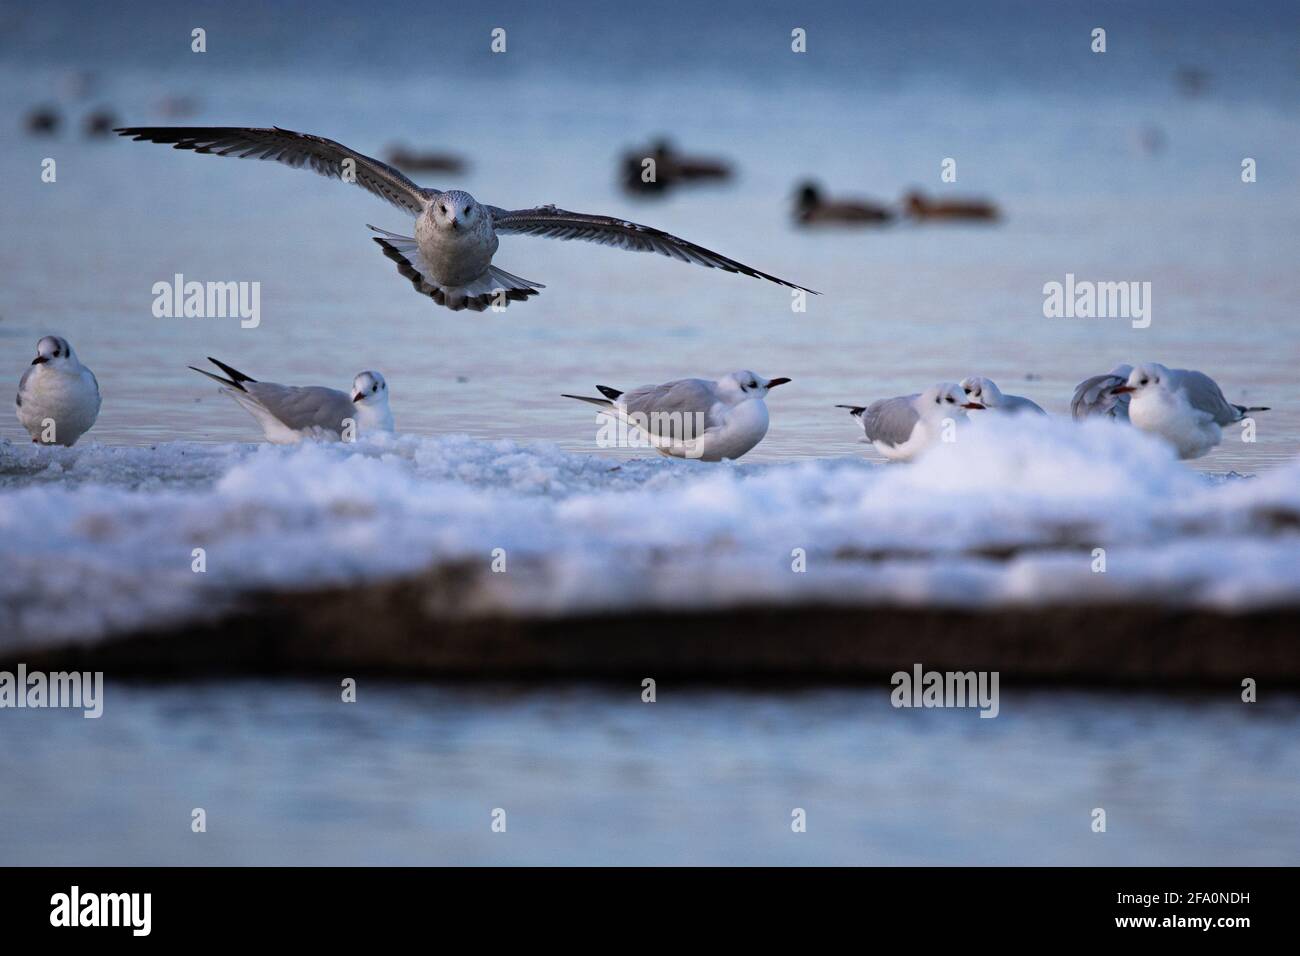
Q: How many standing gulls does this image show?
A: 7